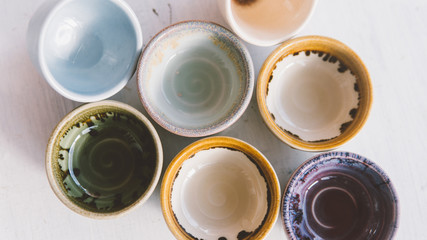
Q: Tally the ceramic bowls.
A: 7